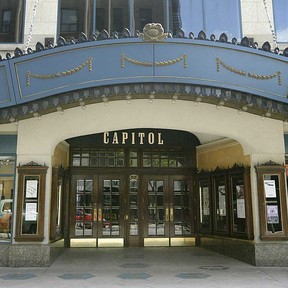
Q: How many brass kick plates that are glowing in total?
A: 4